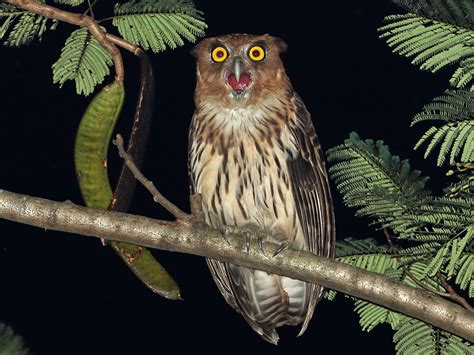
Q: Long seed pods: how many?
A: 2